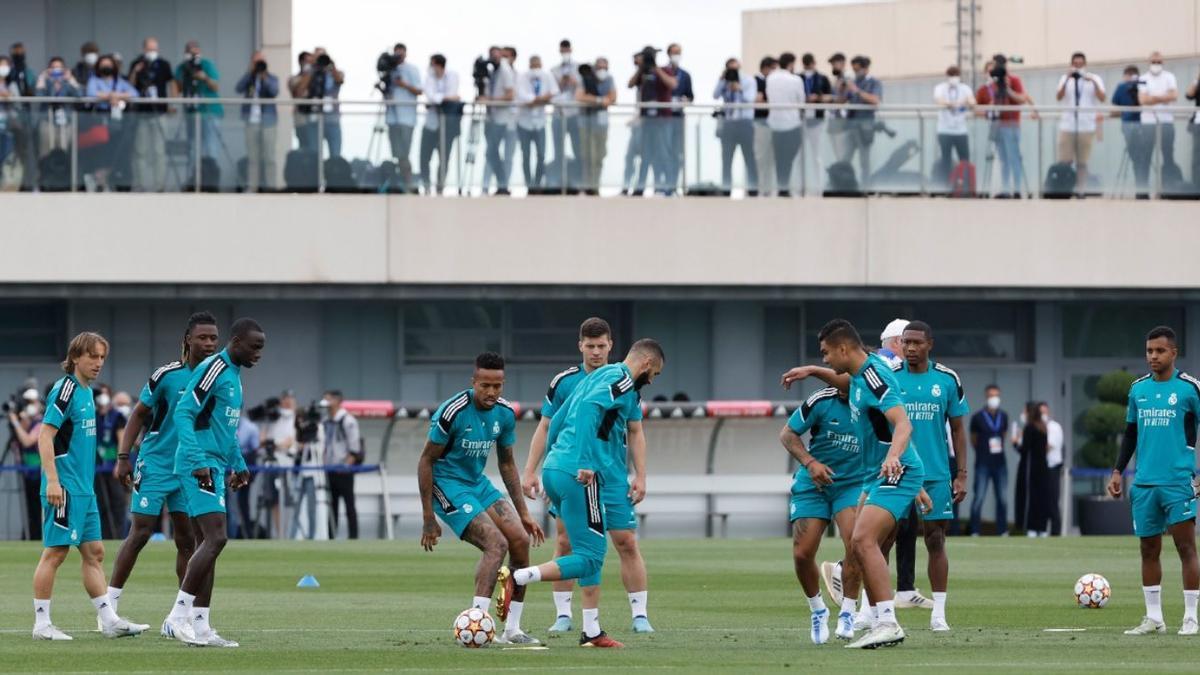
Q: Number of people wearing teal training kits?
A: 10